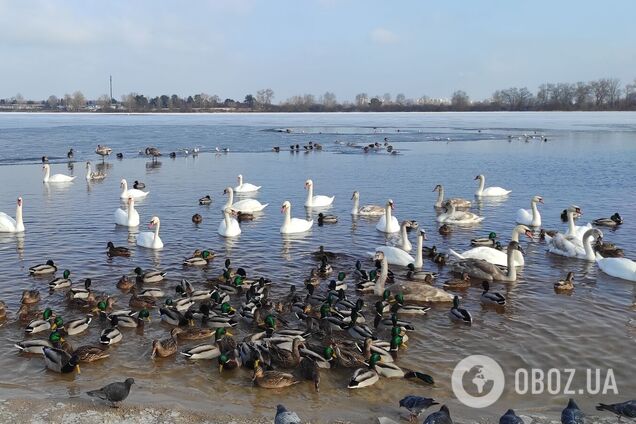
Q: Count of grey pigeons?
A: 7